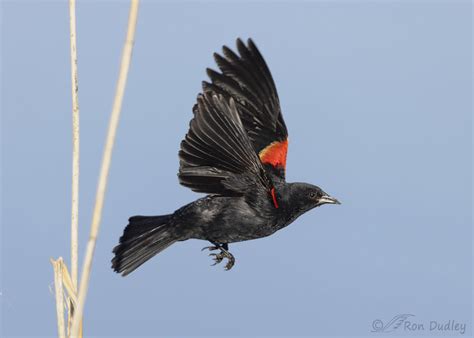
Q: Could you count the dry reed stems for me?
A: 3